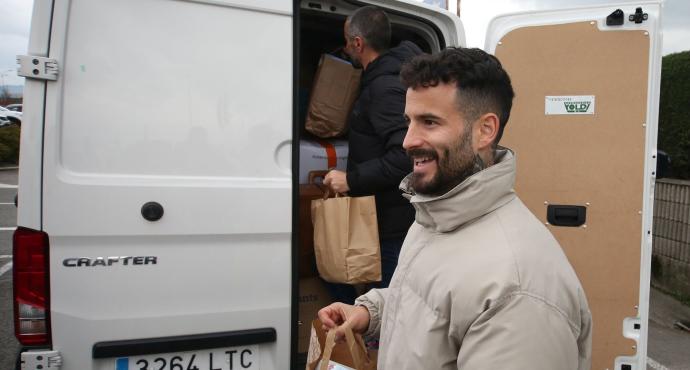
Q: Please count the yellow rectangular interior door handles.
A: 0